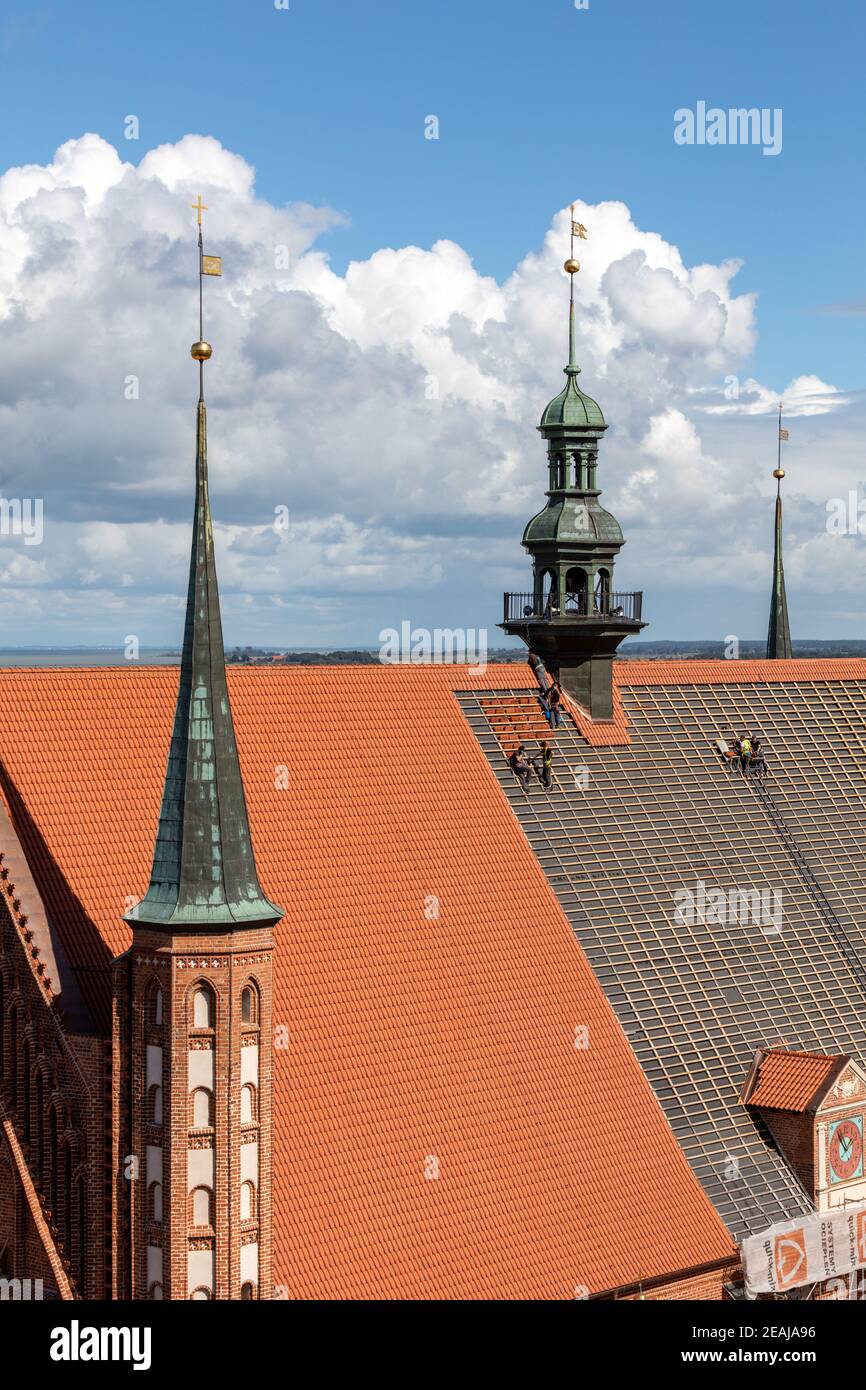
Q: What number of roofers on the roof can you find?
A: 6